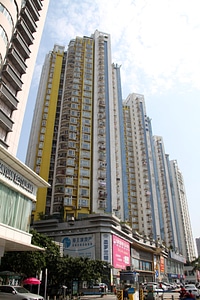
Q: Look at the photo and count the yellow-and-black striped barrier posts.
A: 2